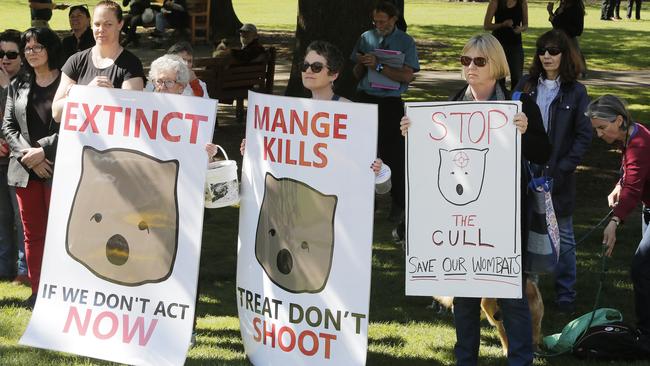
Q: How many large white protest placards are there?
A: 3